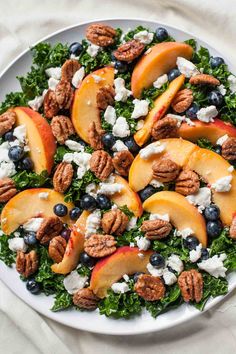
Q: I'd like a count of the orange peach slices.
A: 12